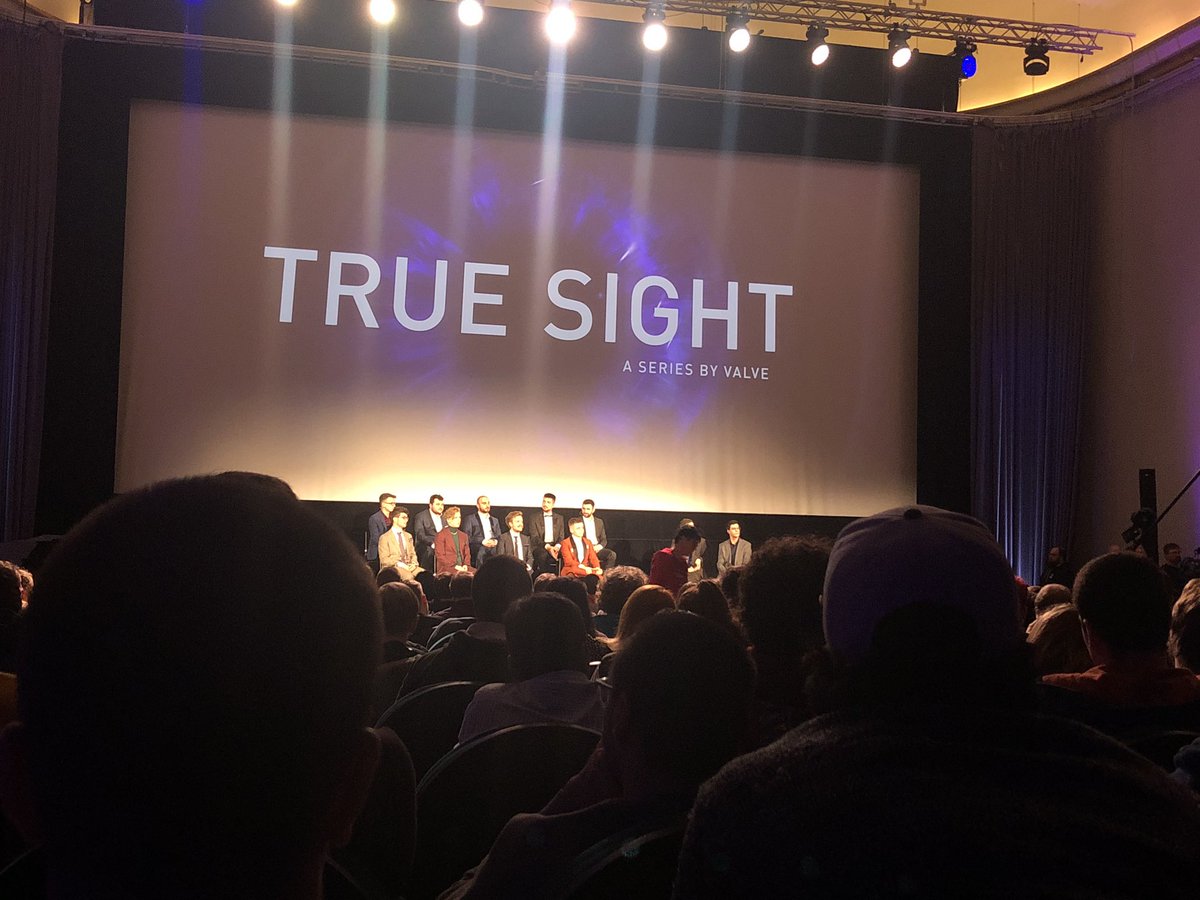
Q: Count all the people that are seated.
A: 11